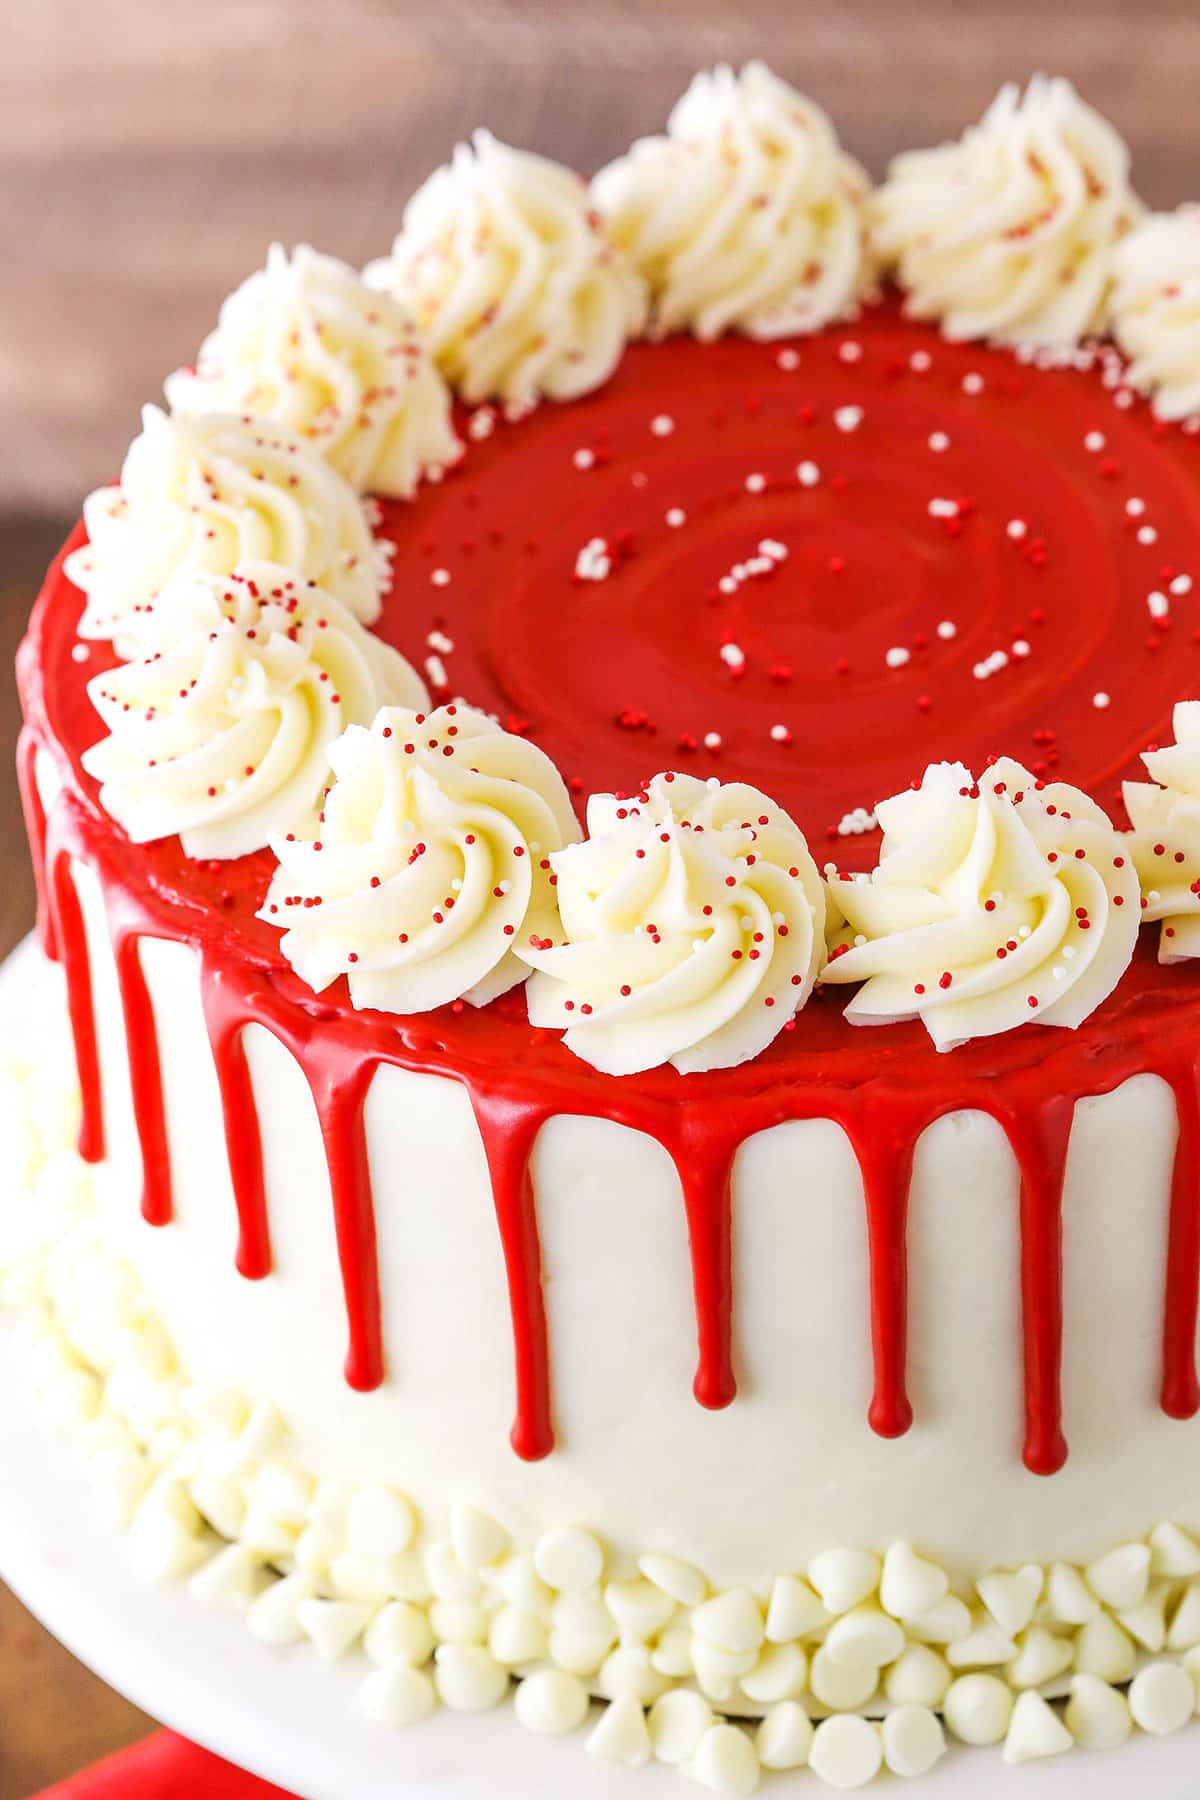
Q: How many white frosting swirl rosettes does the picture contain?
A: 11